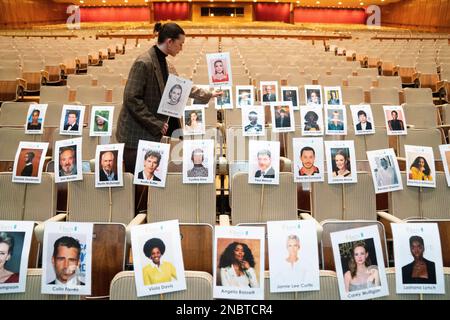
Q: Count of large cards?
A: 7